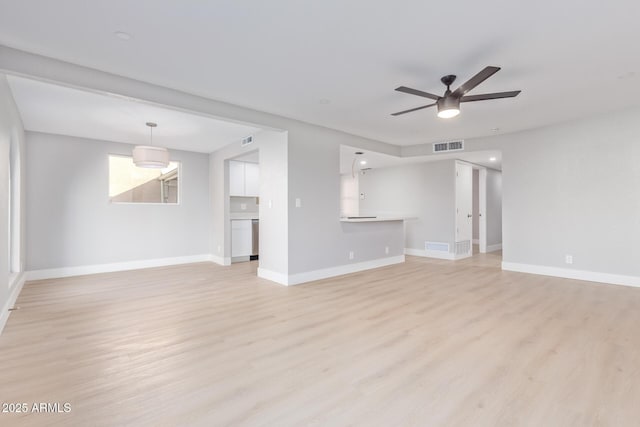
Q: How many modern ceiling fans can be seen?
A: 1